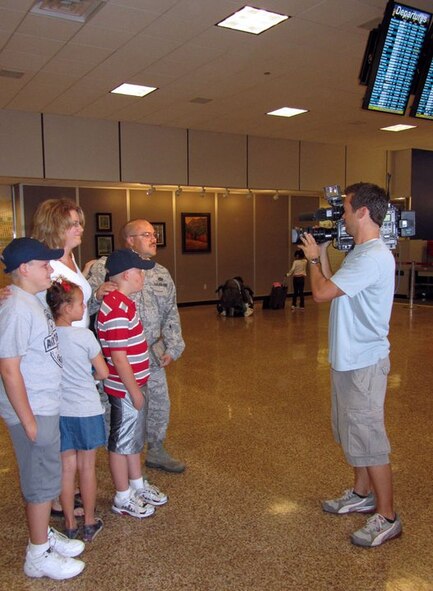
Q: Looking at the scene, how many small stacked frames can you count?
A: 2